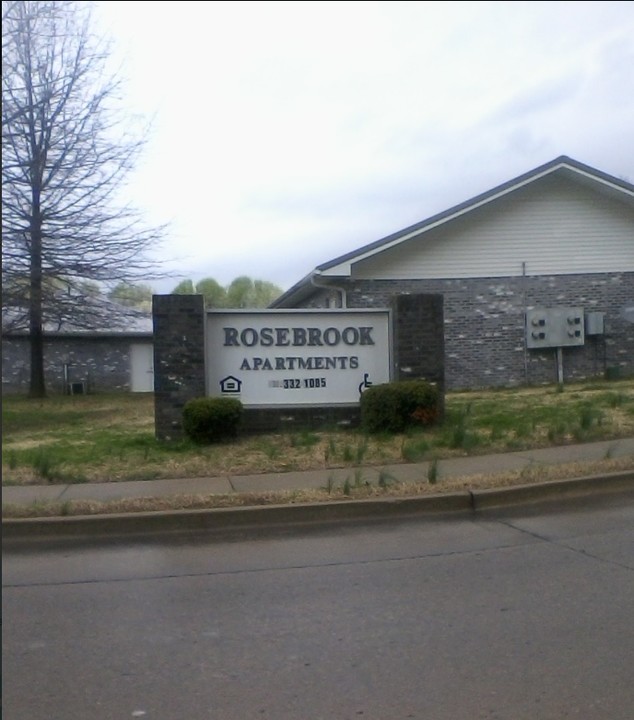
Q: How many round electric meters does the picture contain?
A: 4